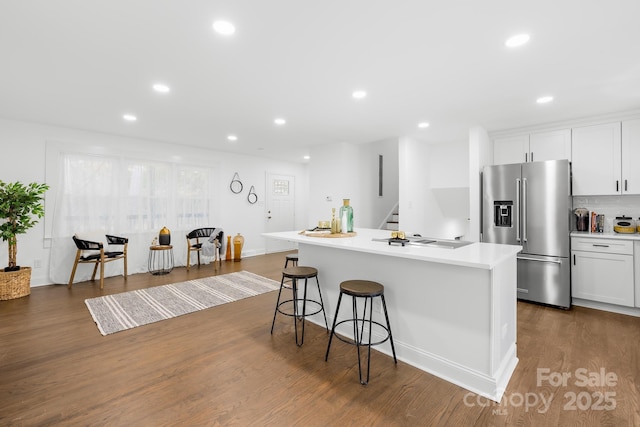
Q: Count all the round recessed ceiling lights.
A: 10